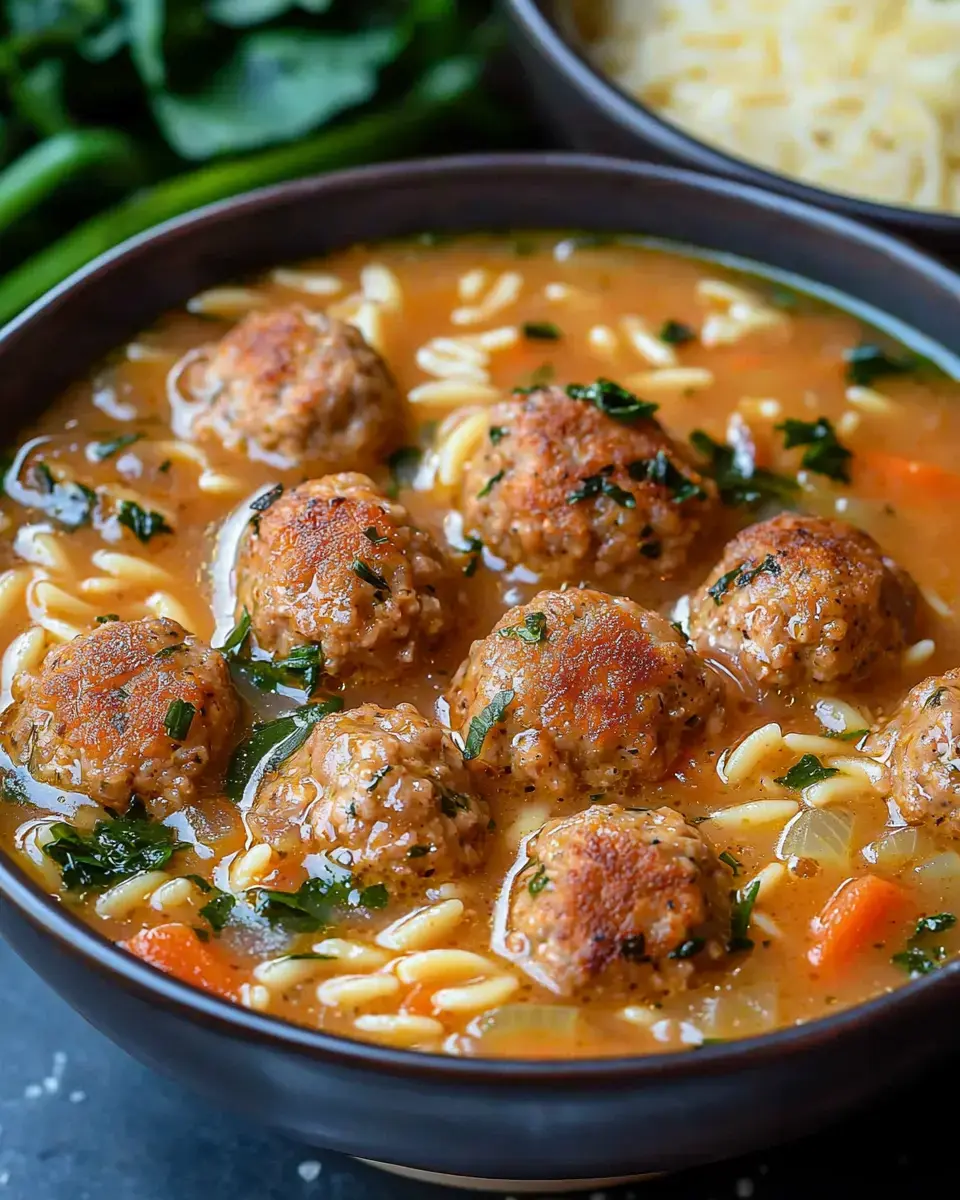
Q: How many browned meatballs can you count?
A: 9